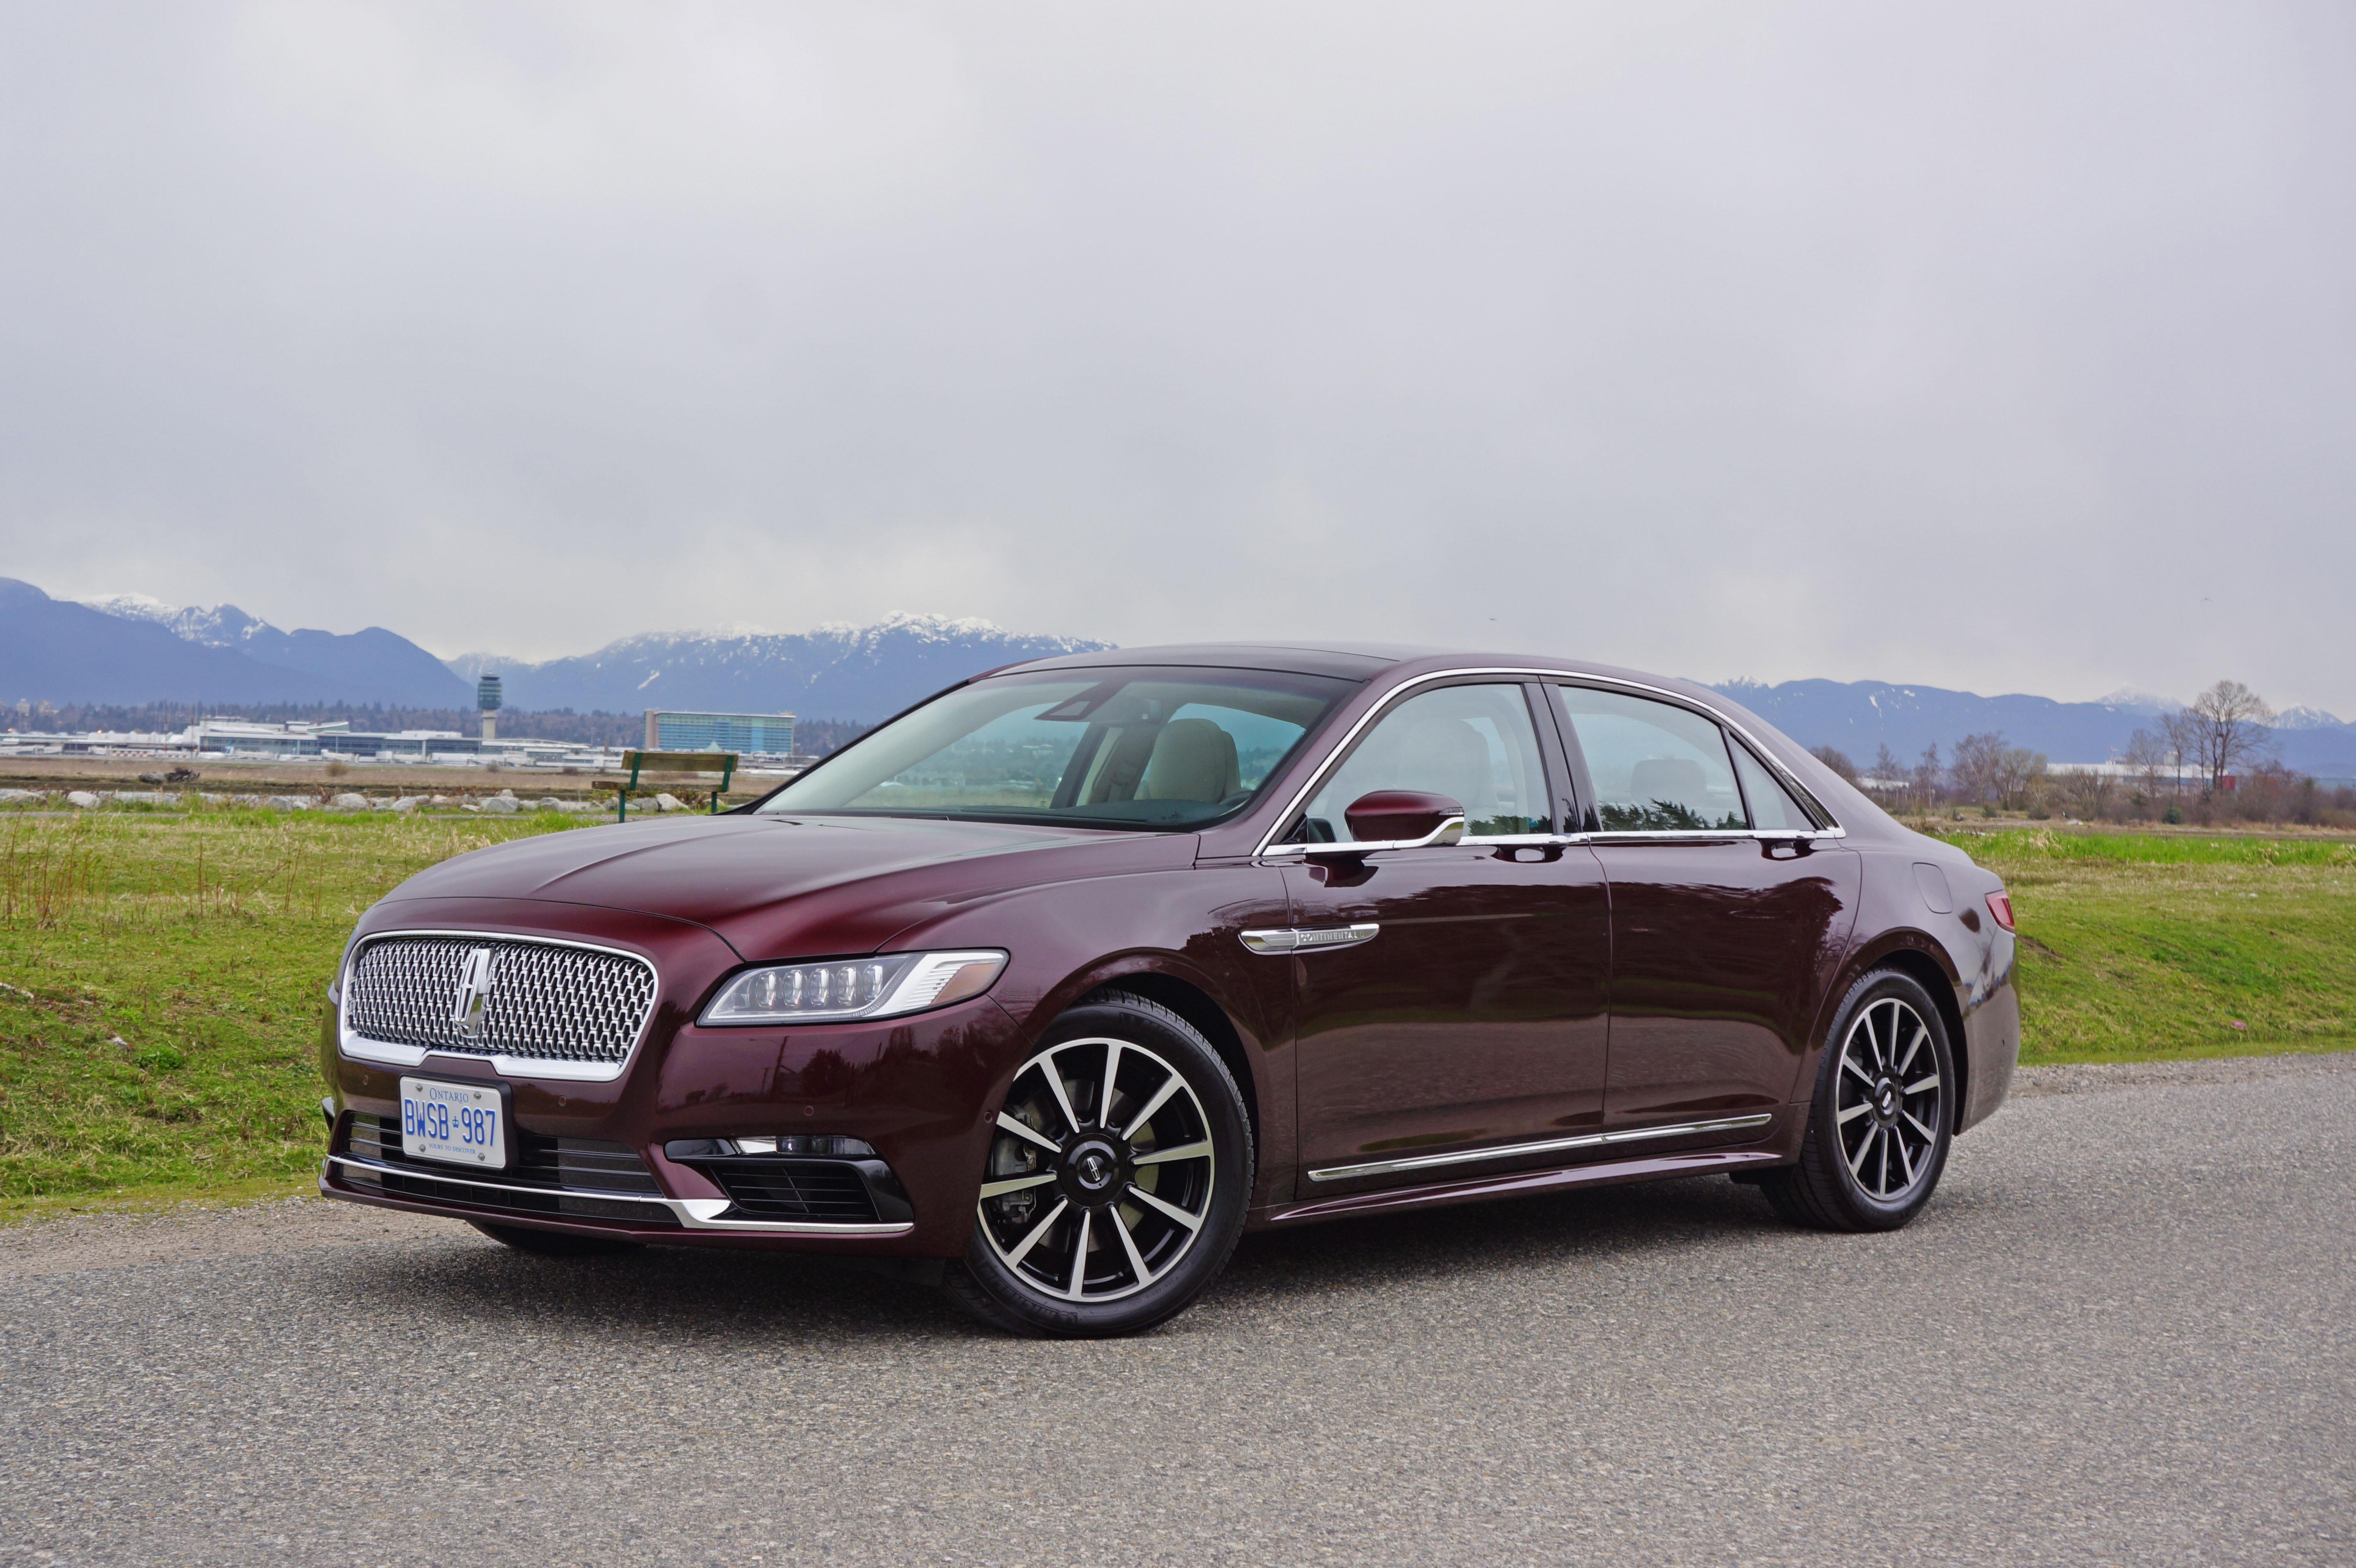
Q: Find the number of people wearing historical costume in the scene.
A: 0